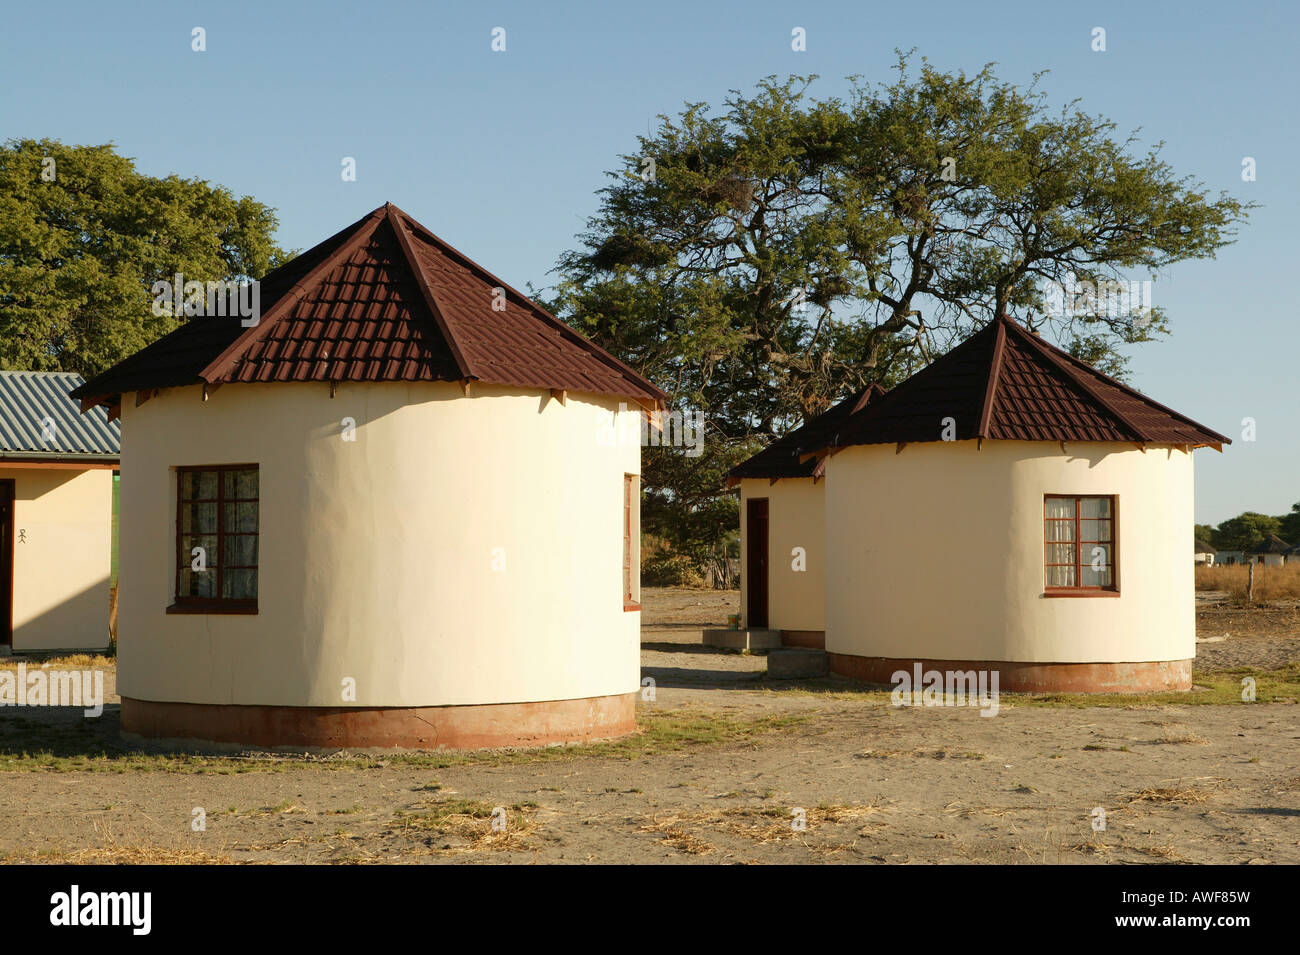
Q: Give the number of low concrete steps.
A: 2